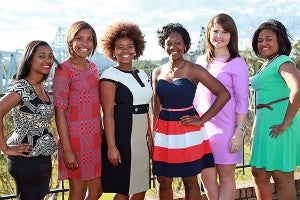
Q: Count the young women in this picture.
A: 6